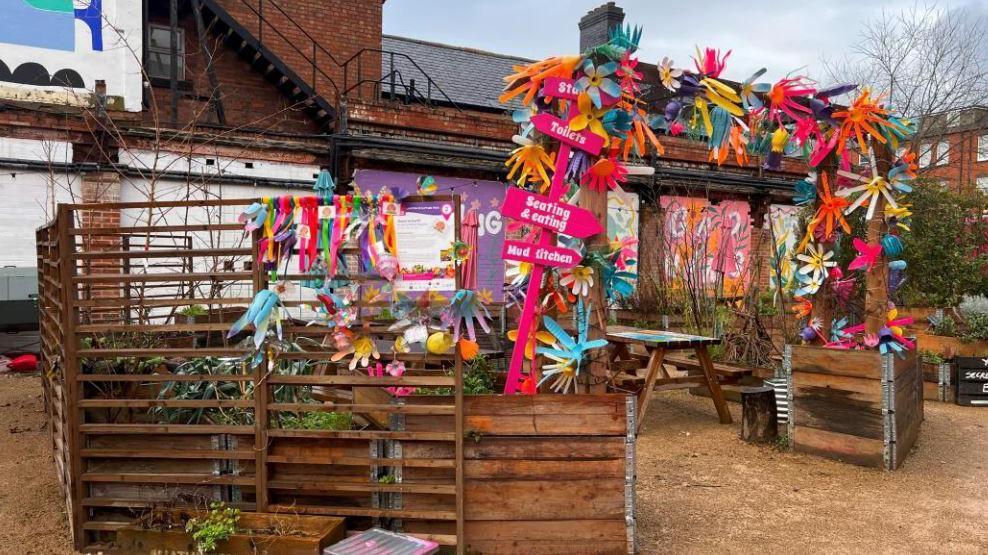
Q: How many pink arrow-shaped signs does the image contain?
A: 4